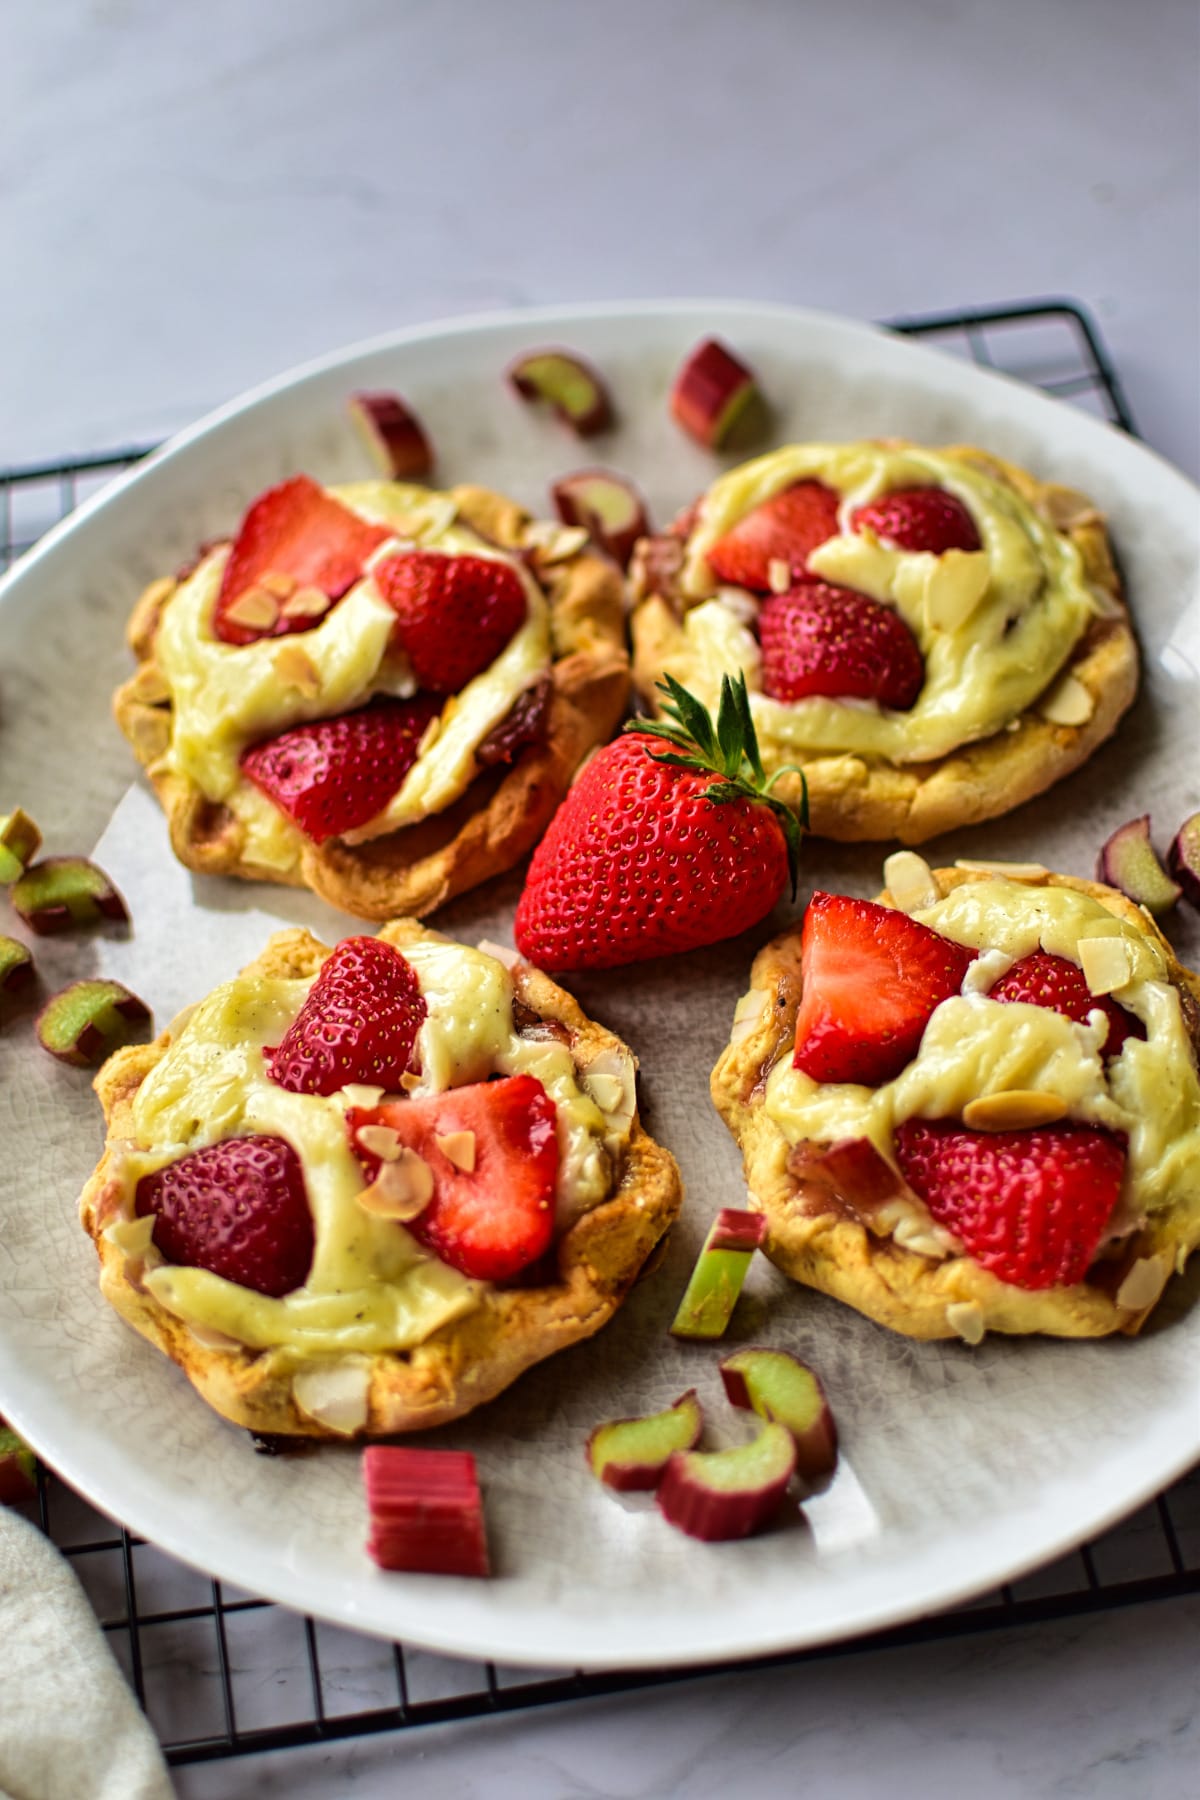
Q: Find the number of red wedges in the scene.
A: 12